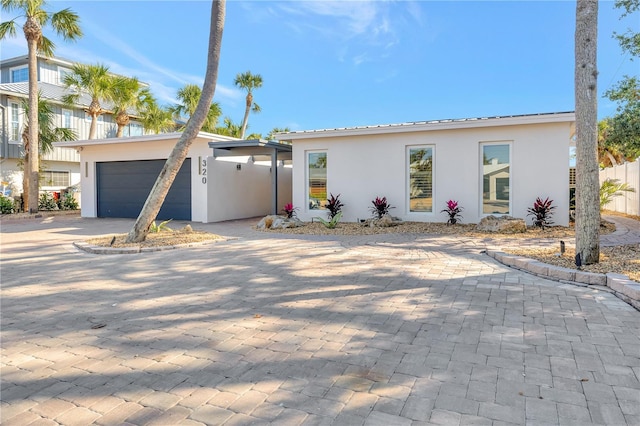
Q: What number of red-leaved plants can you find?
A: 5